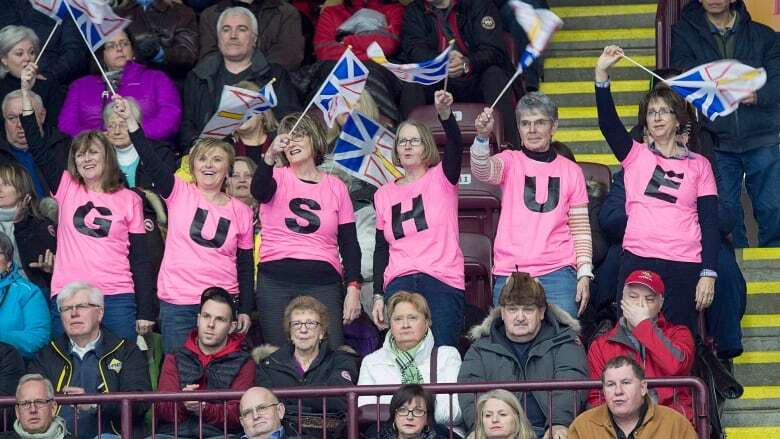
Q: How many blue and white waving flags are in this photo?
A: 8